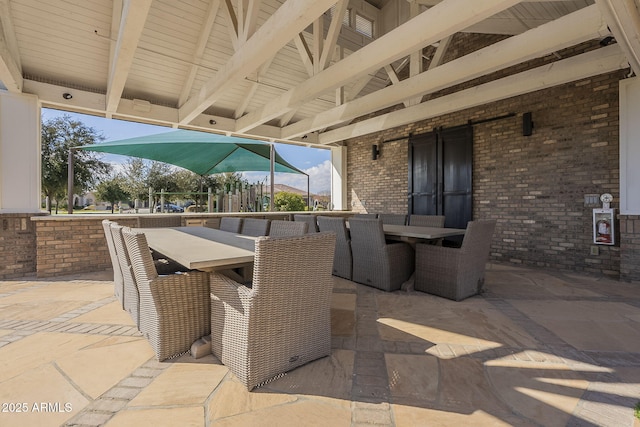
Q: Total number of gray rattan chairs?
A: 15